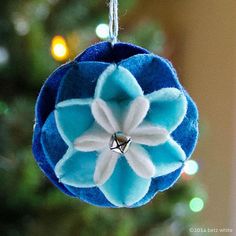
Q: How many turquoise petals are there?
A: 6